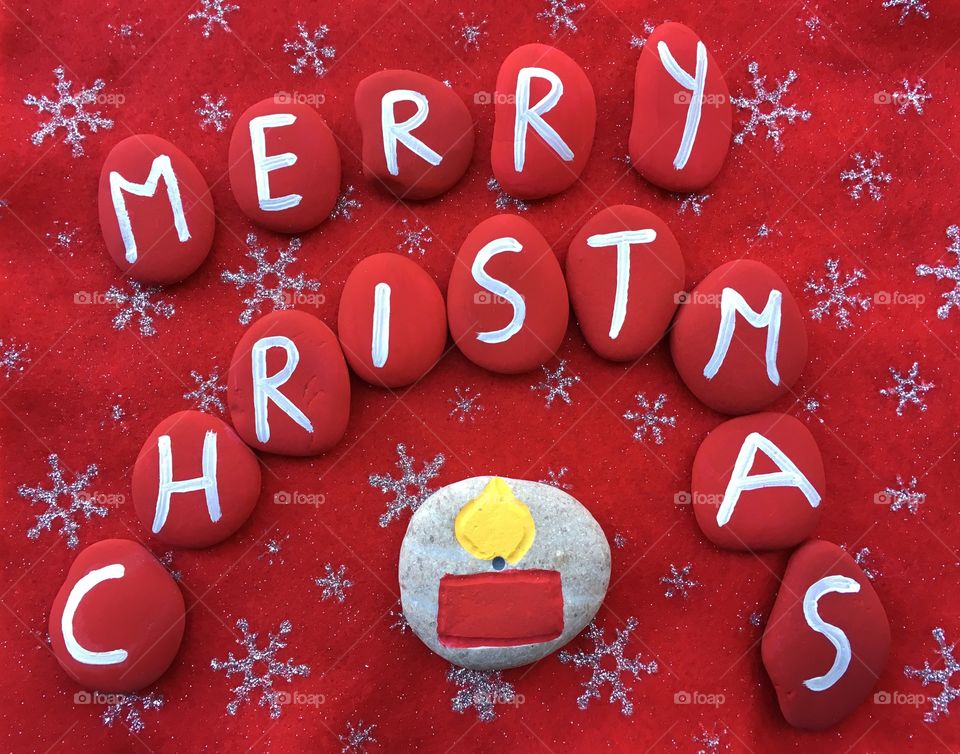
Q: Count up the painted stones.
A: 15